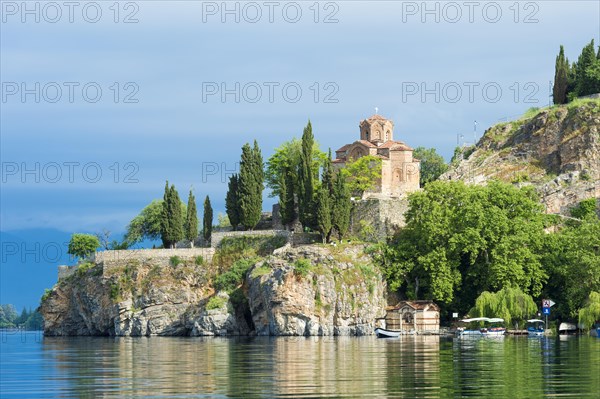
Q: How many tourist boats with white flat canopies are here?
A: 3